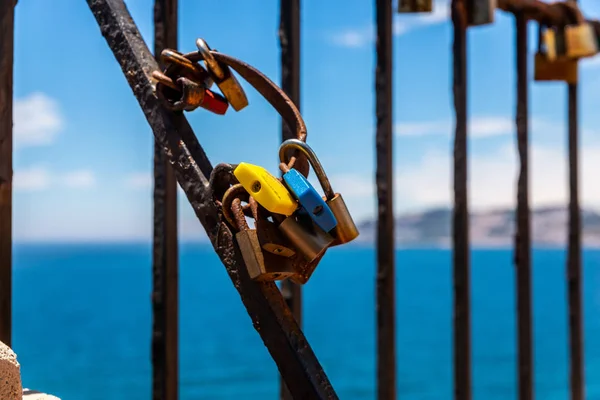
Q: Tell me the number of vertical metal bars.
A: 7